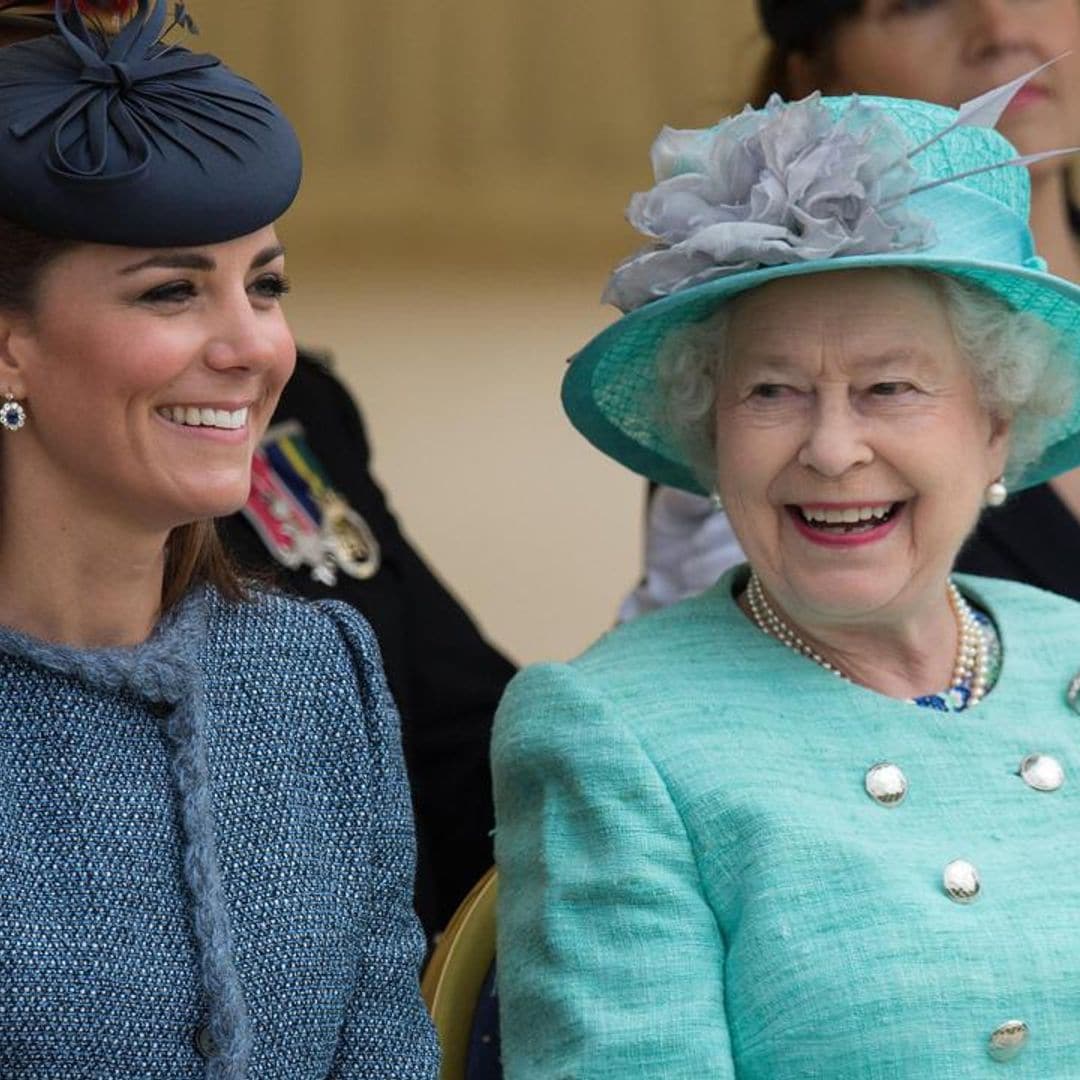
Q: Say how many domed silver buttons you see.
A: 4